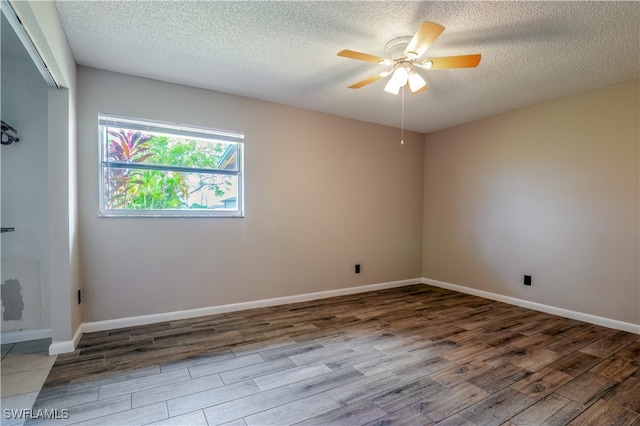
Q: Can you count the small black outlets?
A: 3